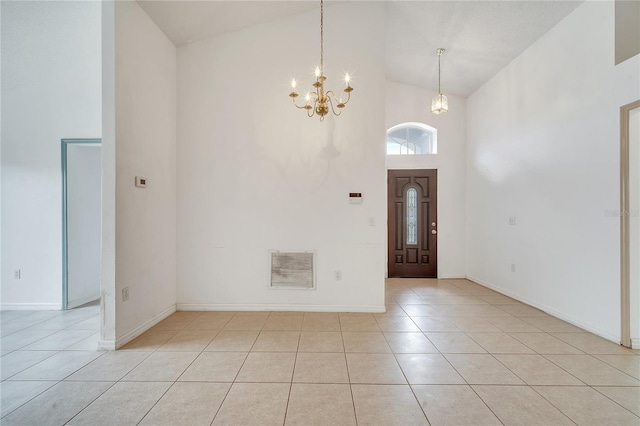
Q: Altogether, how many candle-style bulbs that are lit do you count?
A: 4